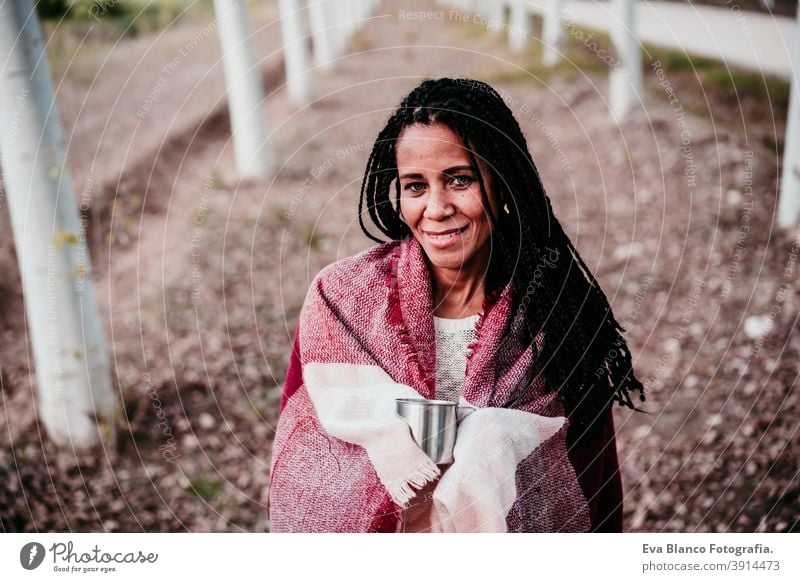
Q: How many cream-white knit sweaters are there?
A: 1